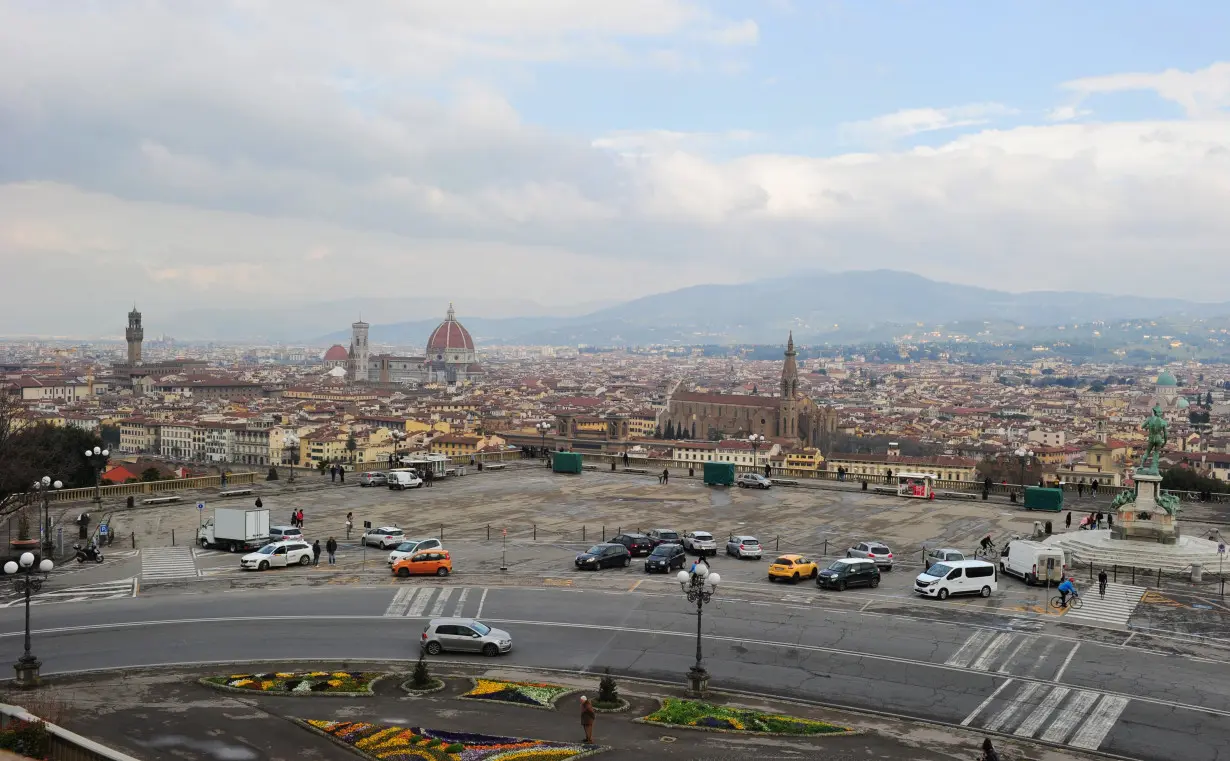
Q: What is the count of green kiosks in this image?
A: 3